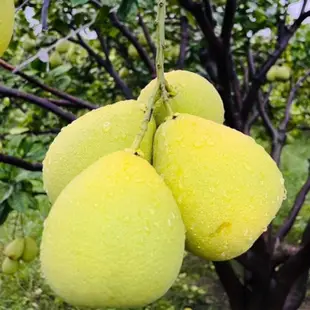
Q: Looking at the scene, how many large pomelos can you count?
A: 4